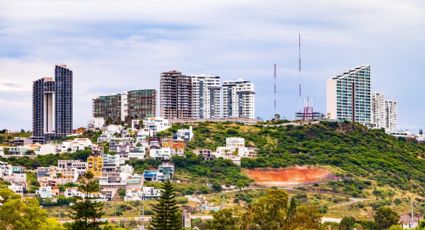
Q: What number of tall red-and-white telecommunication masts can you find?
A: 2